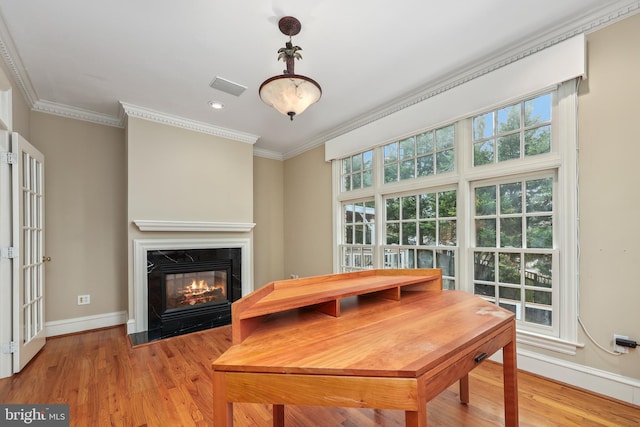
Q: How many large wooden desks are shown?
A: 1